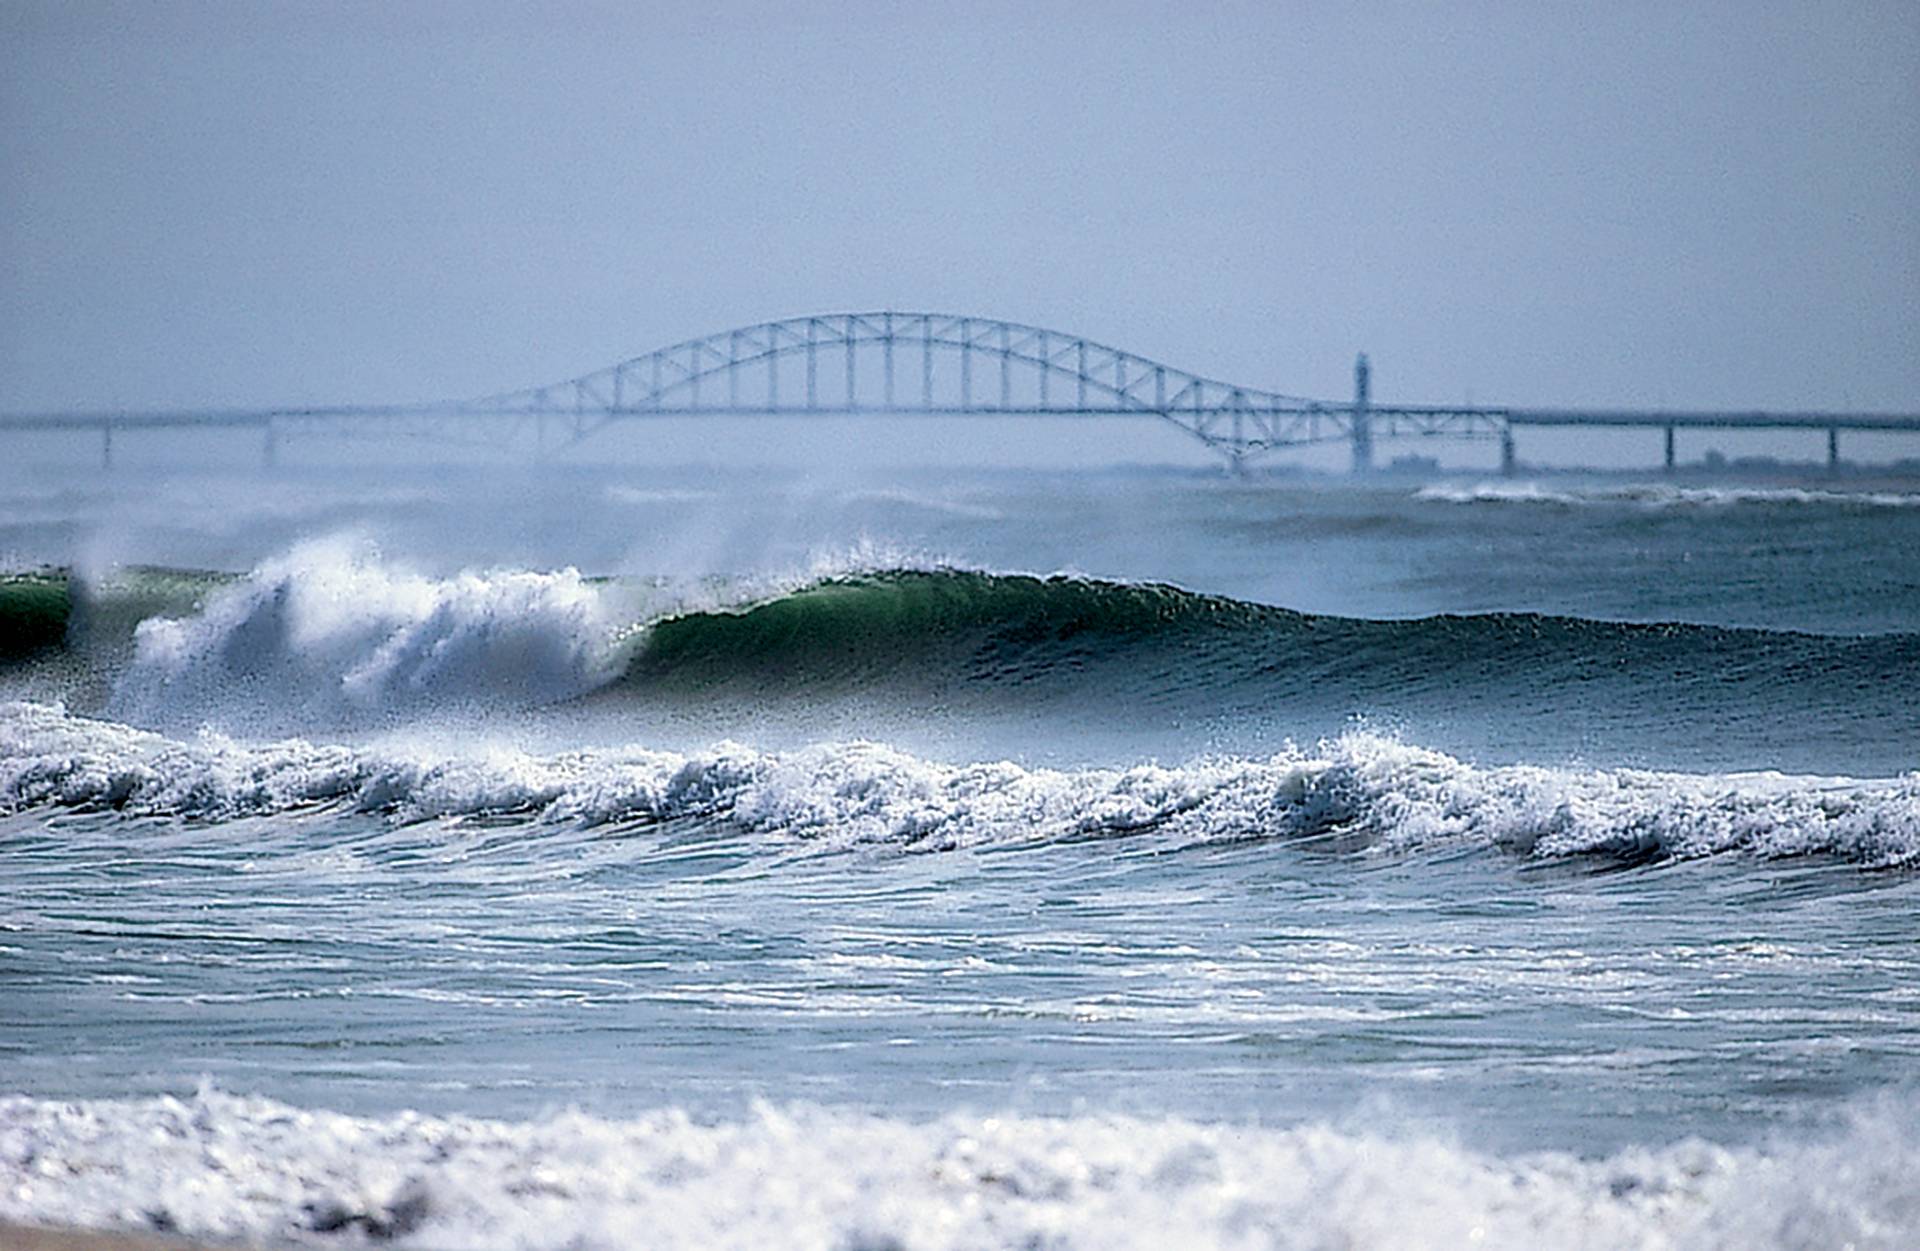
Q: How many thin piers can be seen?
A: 5